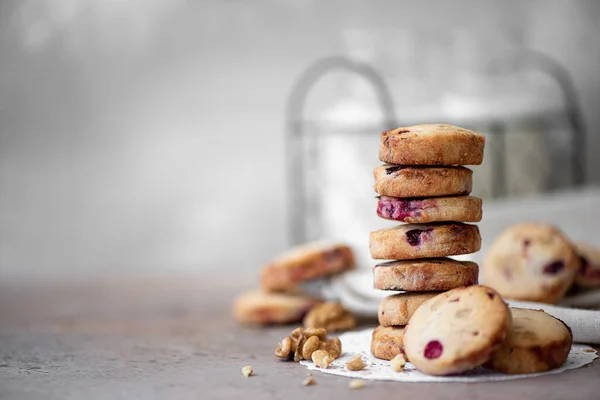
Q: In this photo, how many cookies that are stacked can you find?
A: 7